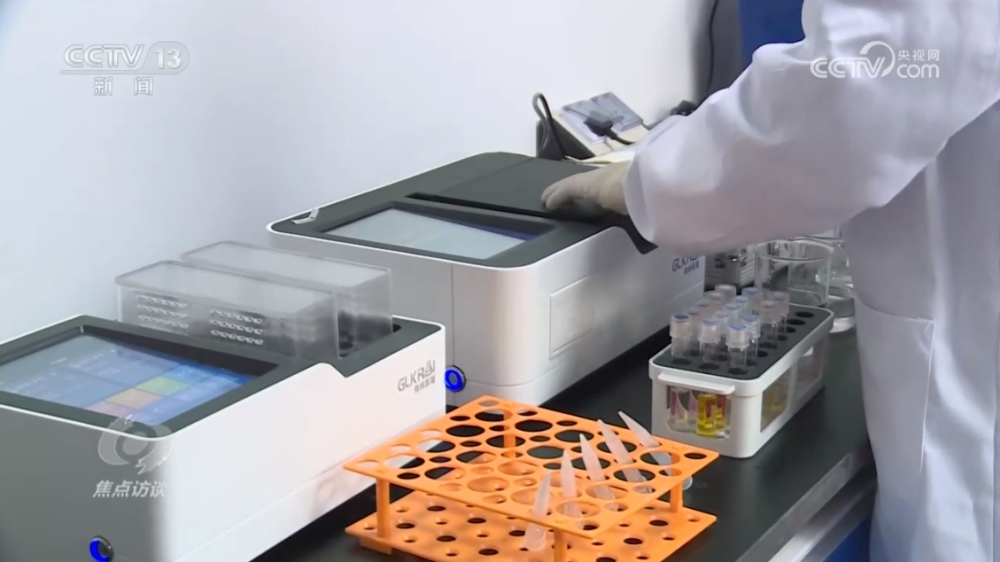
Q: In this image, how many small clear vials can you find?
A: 14